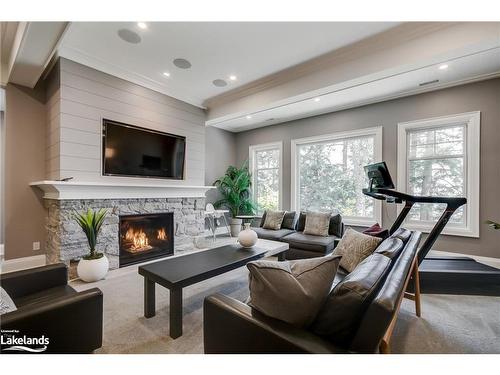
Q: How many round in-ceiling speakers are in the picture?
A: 3